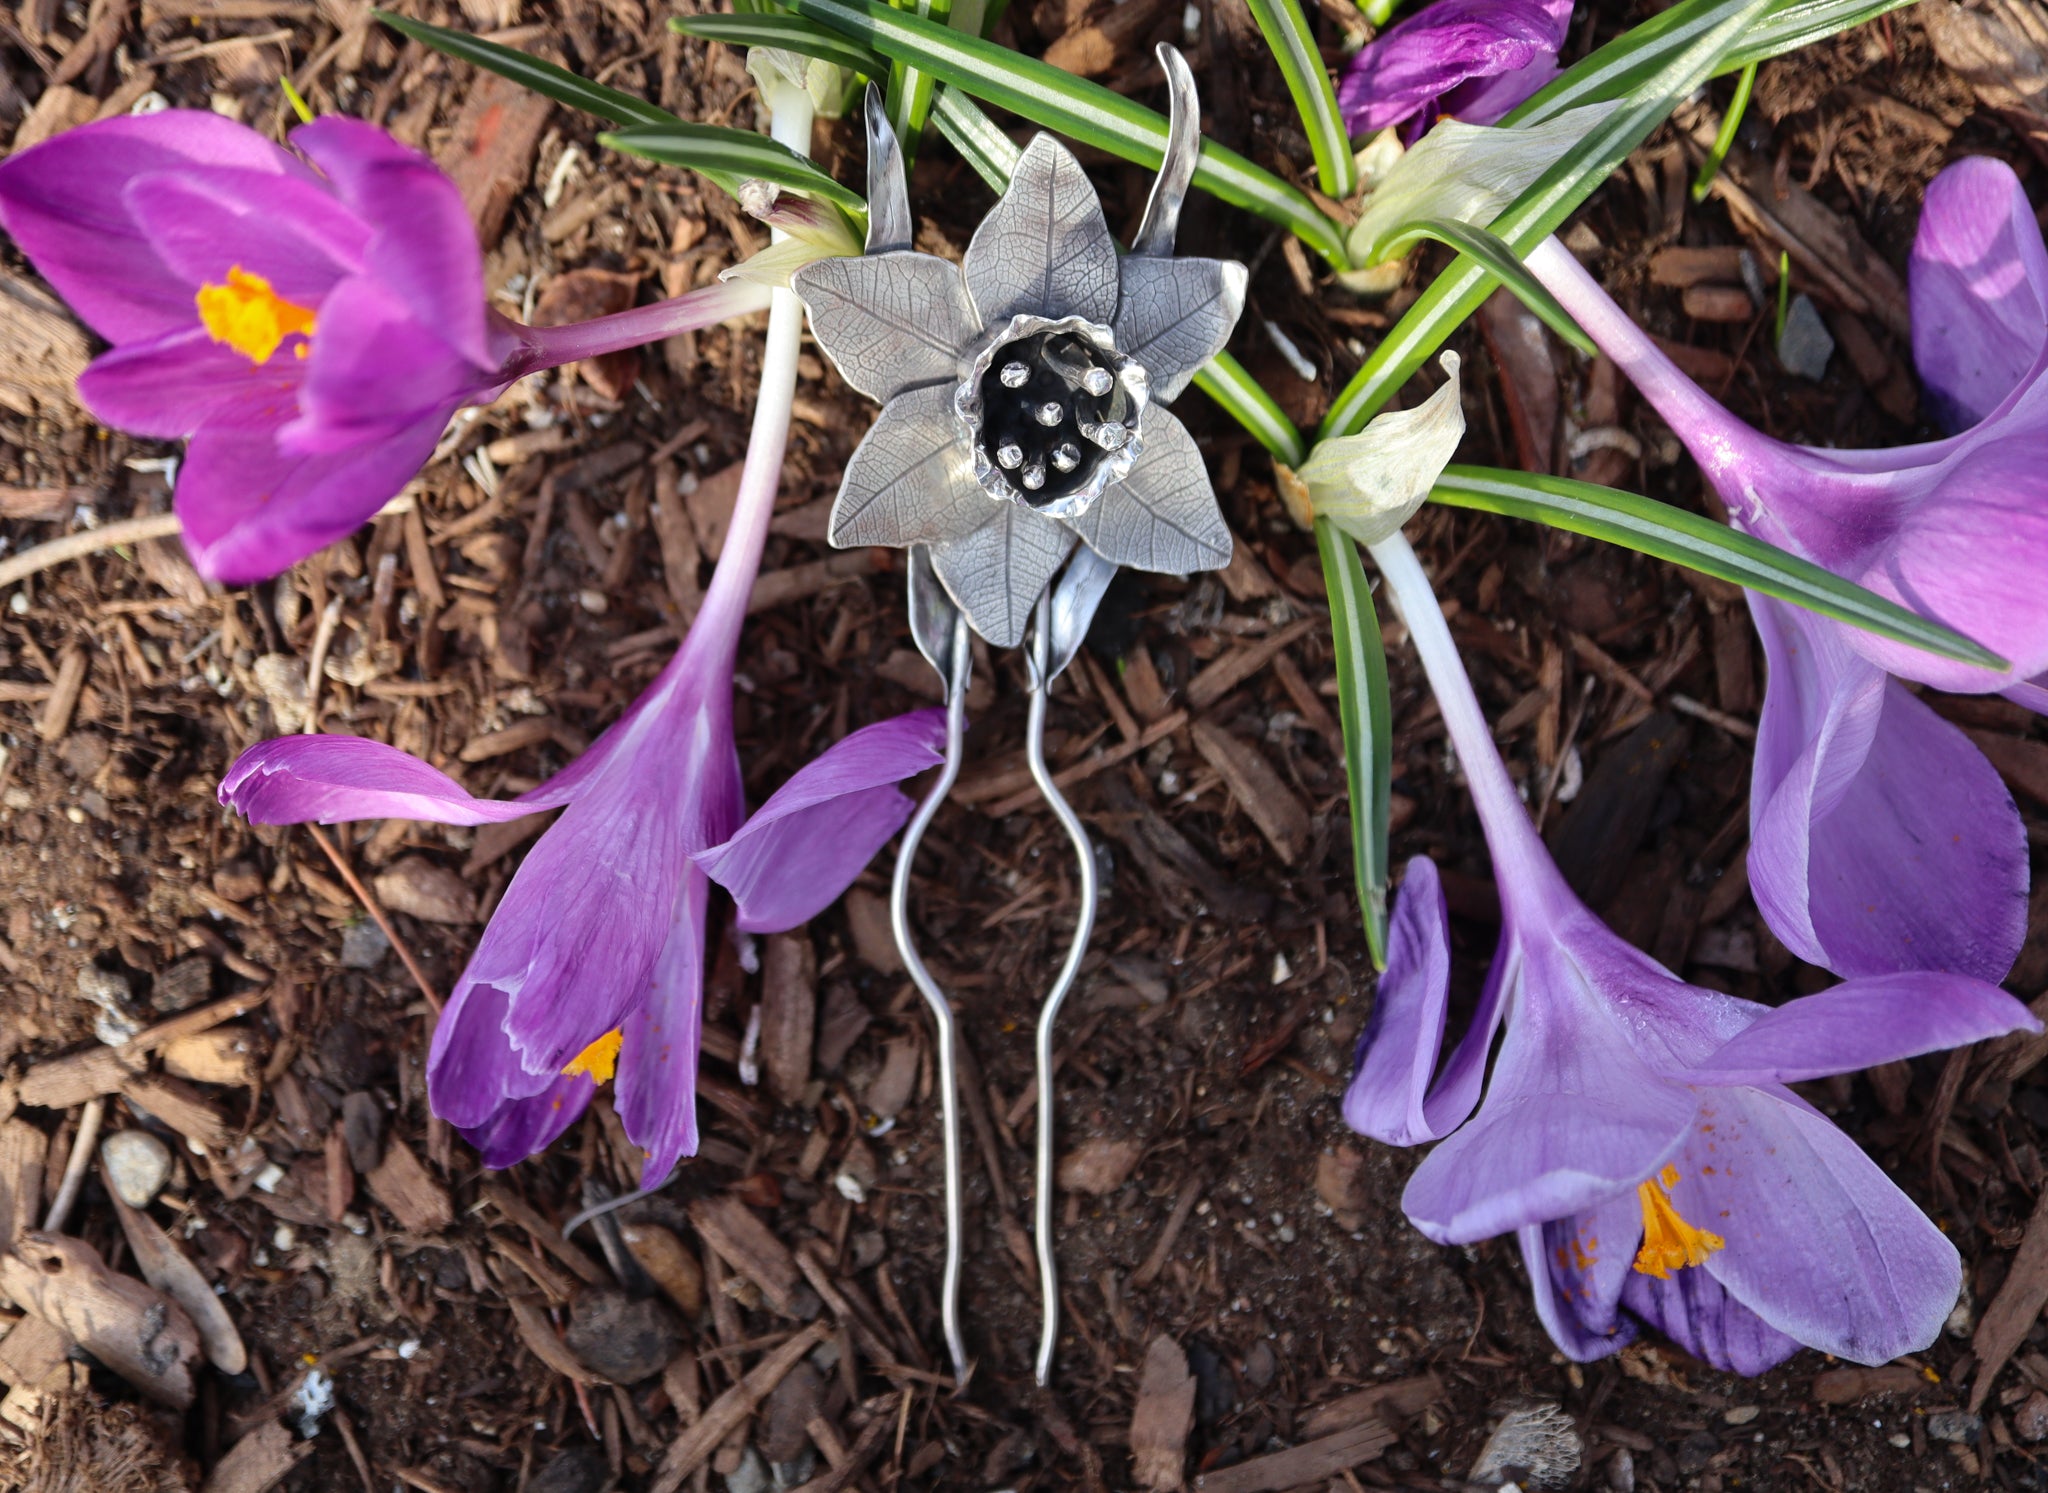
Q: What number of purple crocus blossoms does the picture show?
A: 5